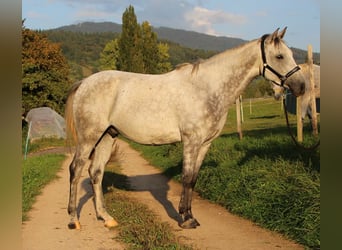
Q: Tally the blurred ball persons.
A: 0